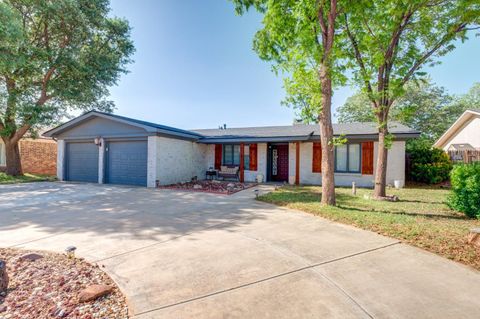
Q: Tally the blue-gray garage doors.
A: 2